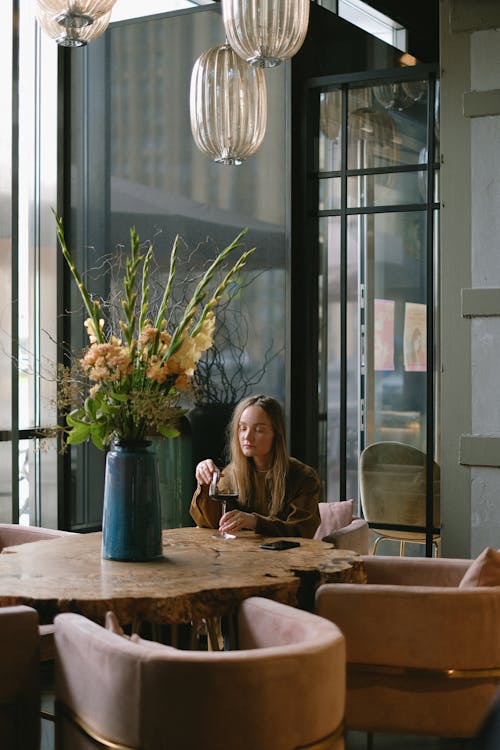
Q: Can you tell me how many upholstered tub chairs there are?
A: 5